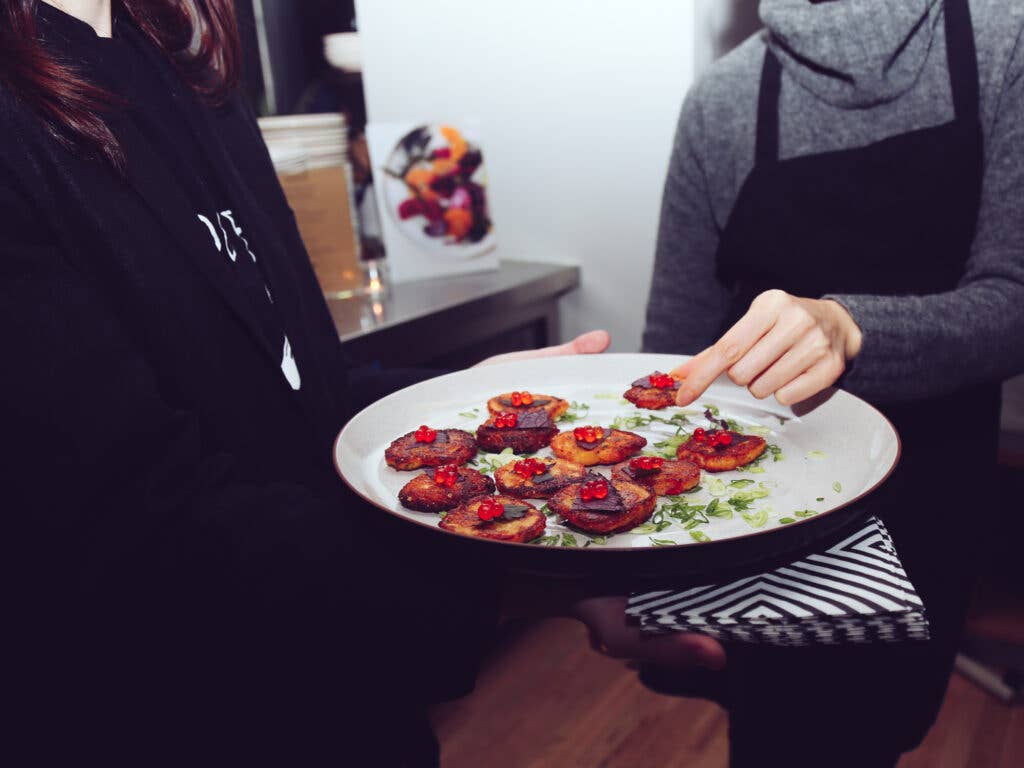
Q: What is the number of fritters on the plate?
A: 11